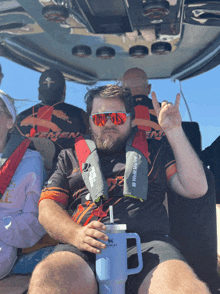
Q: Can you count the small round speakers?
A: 4